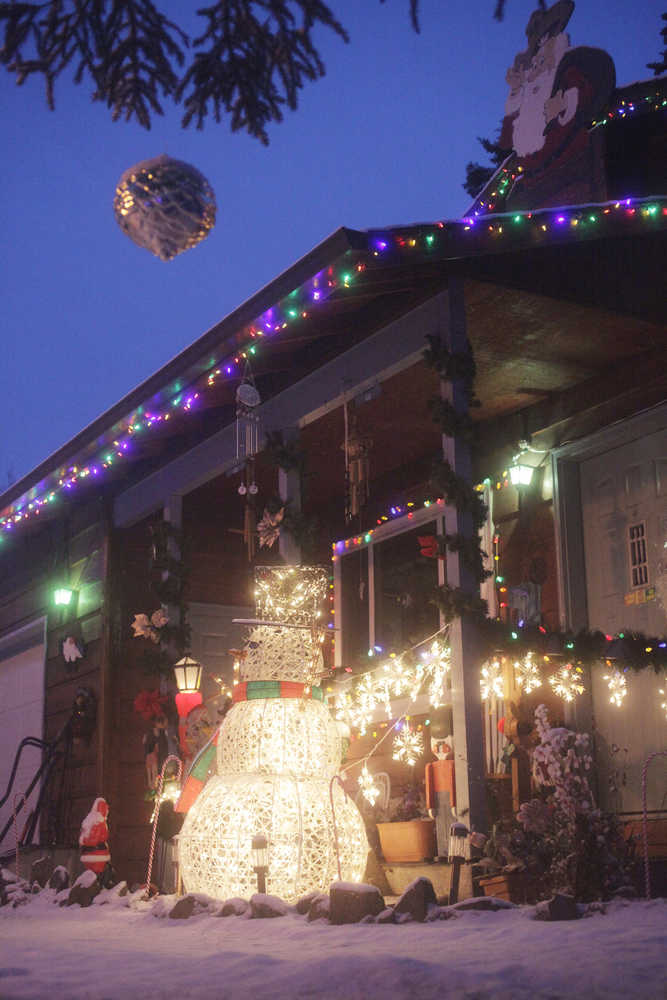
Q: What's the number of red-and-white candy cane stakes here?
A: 4